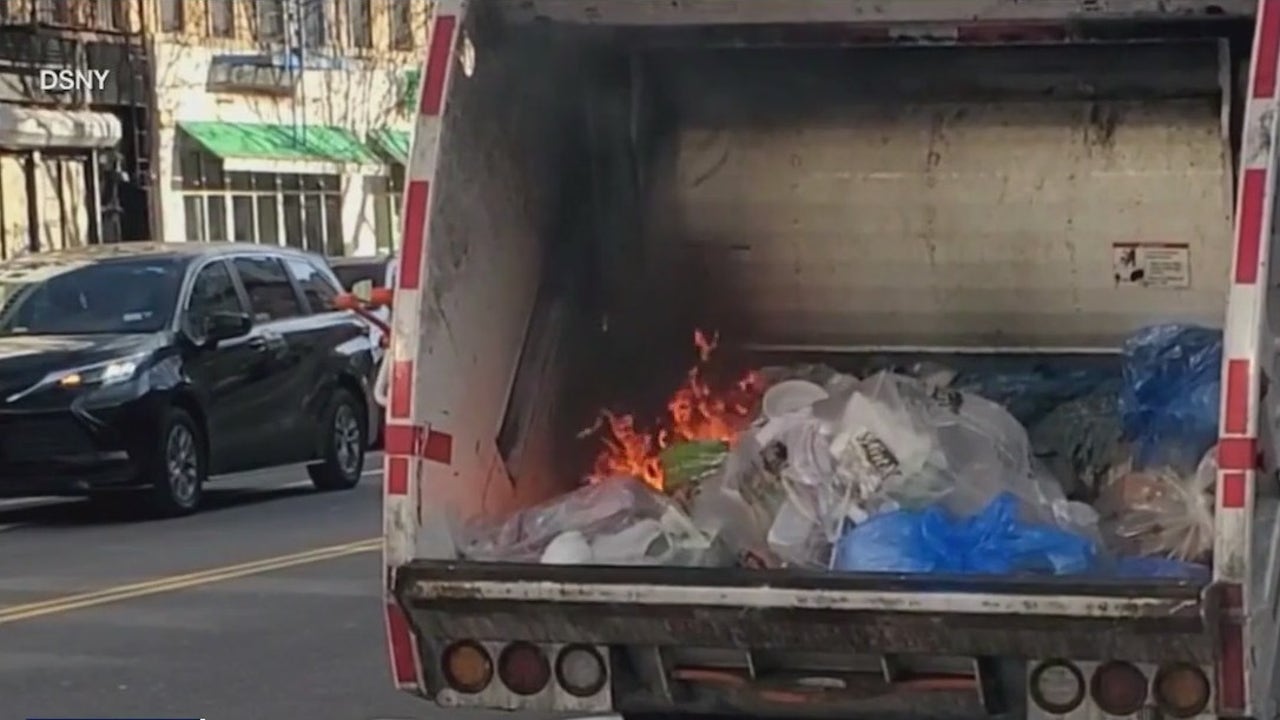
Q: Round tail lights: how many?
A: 6